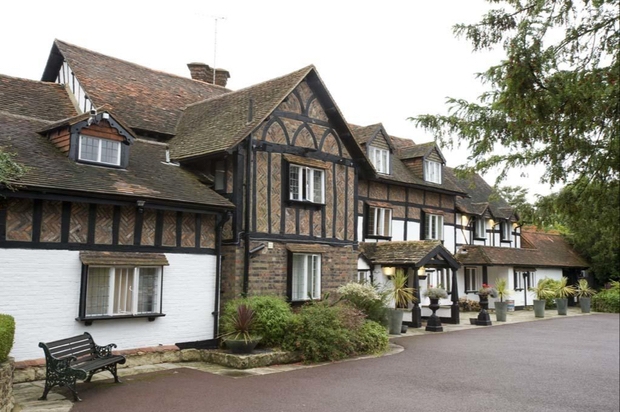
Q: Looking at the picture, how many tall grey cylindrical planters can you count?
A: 5